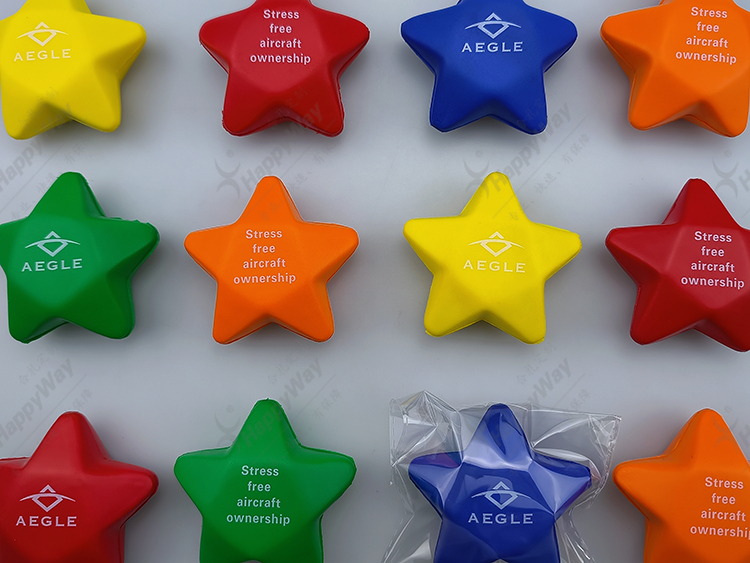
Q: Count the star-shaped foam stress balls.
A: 12